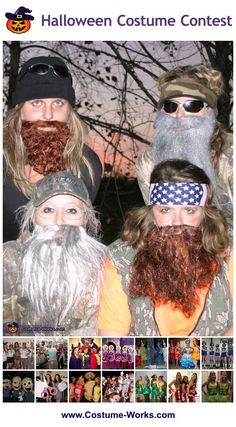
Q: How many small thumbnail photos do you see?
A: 14